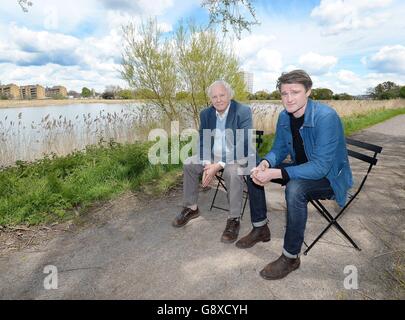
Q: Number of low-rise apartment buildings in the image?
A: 3